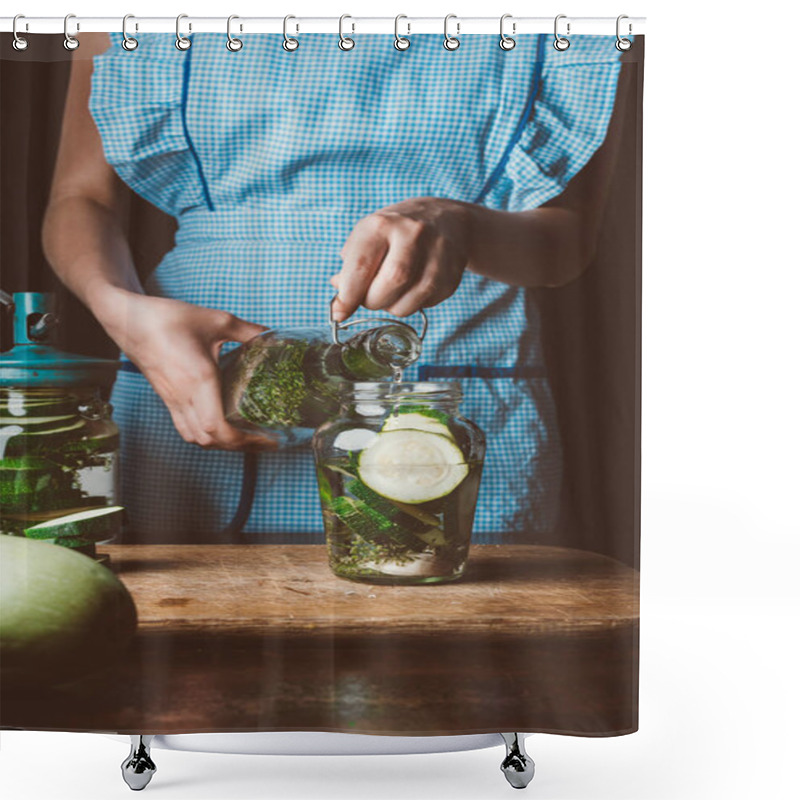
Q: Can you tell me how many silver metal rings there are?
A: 12